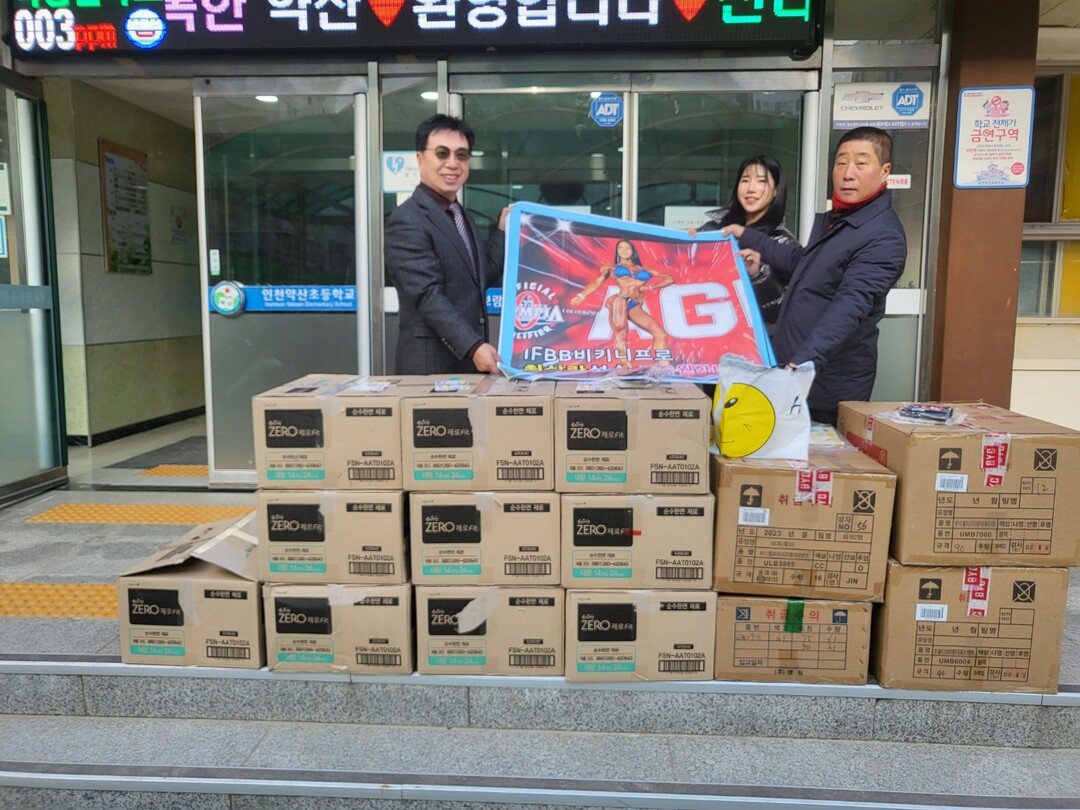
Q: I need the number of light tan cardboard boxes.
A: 10